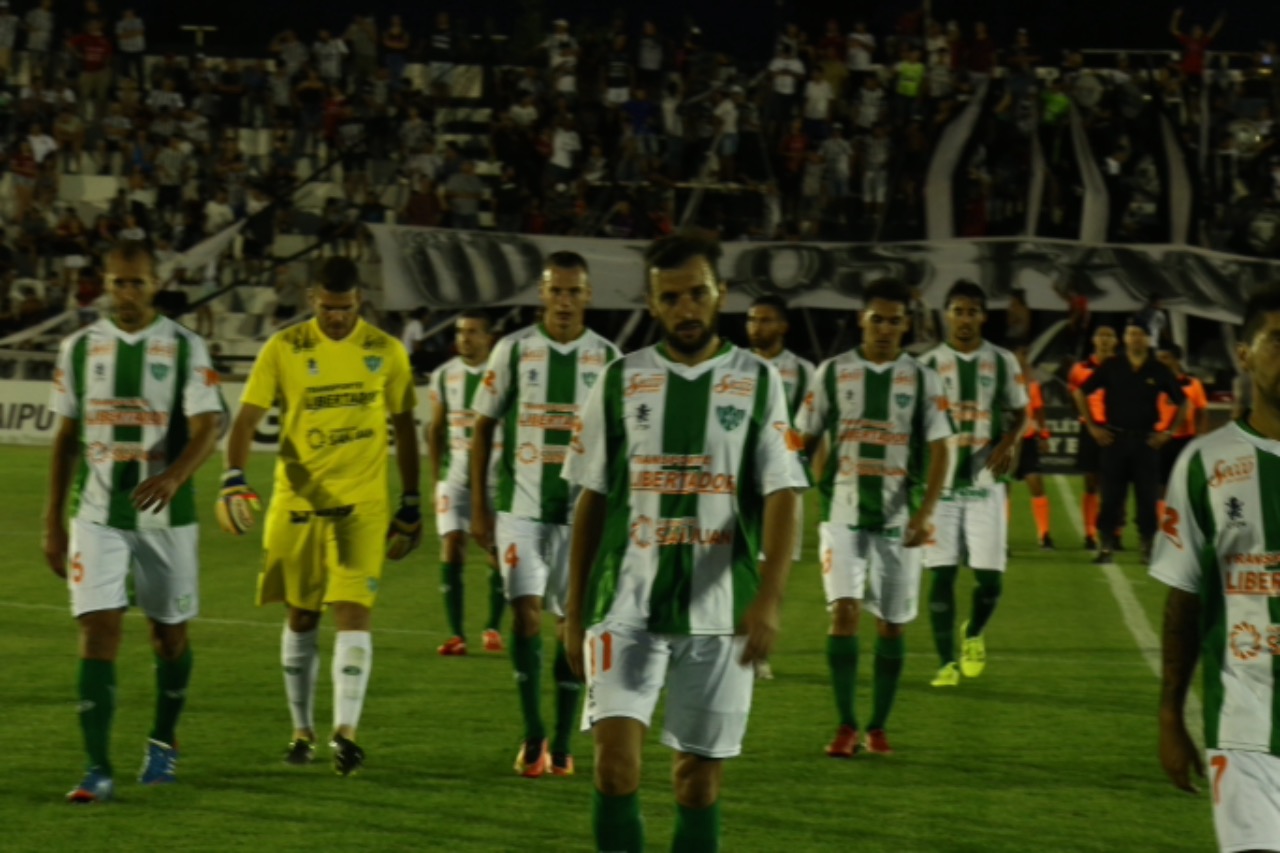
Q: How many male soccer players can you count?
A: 9